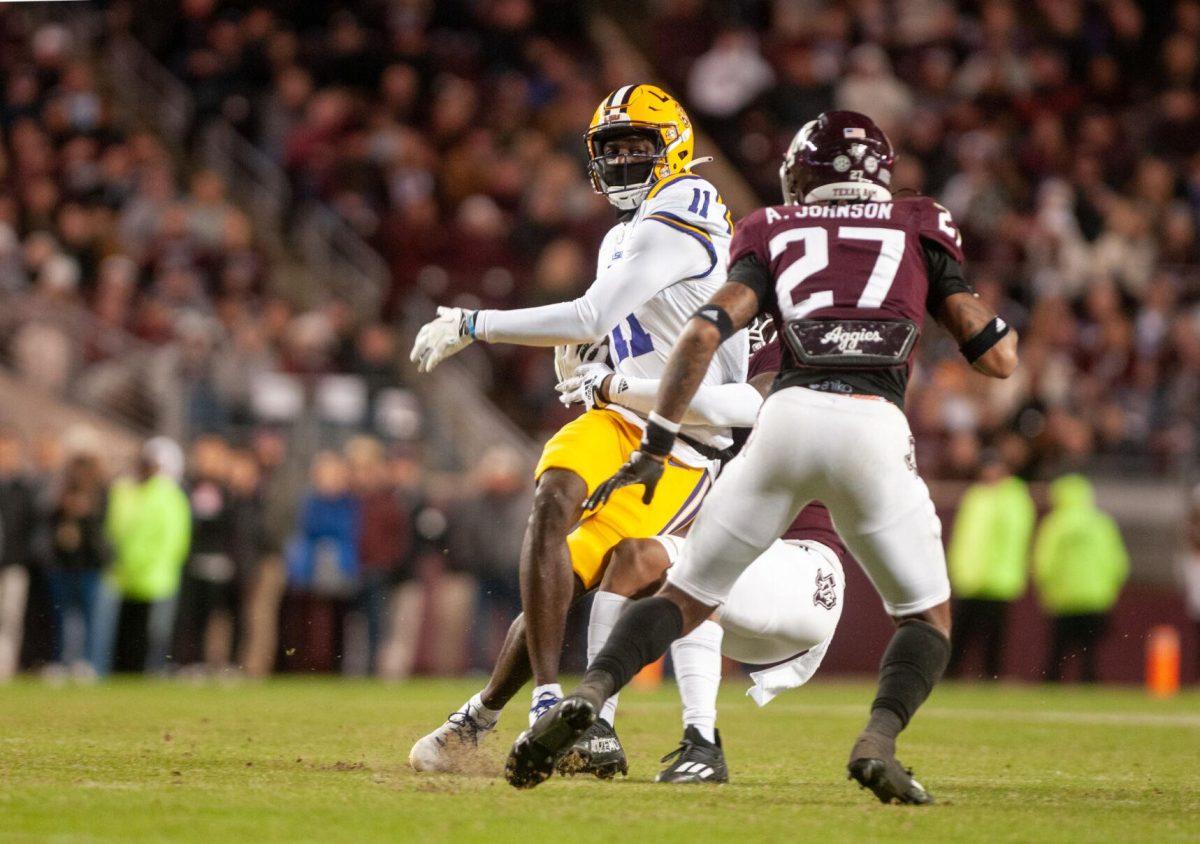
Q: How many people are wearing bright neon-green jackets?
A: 3